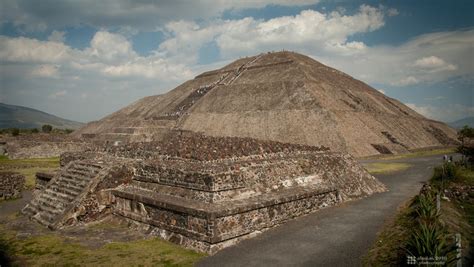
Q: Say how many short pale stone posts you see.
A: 2